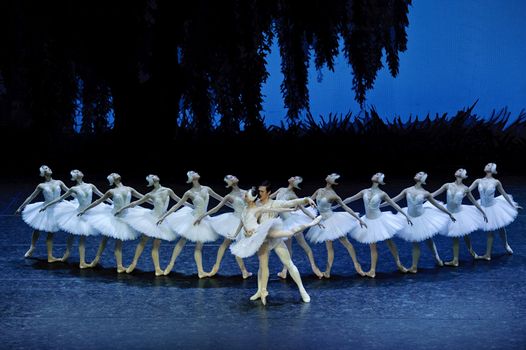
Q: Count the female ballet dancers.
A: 13